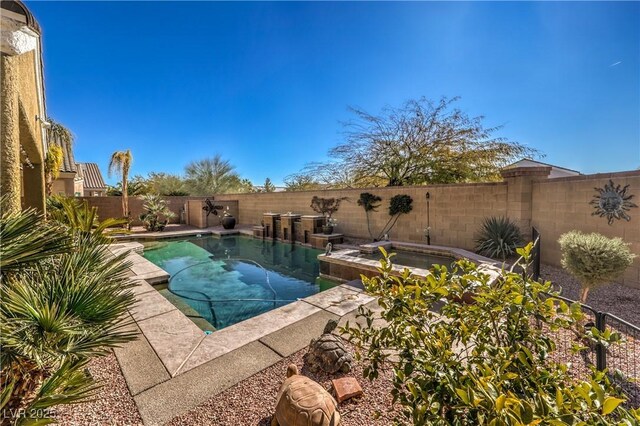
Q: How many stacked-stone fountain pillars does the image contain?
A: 3